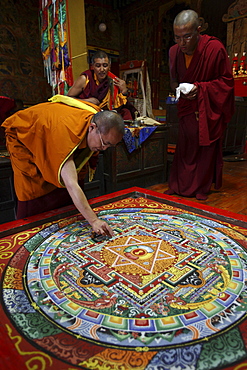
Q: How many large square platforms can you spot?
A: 1